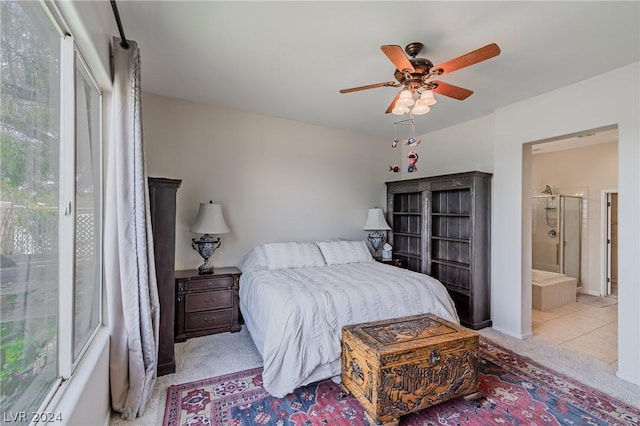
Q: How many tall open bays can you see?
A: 2